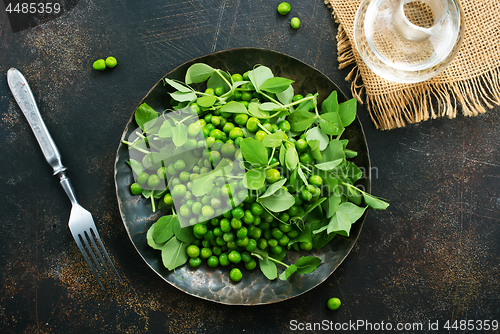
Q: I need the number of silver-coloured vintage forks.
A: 1